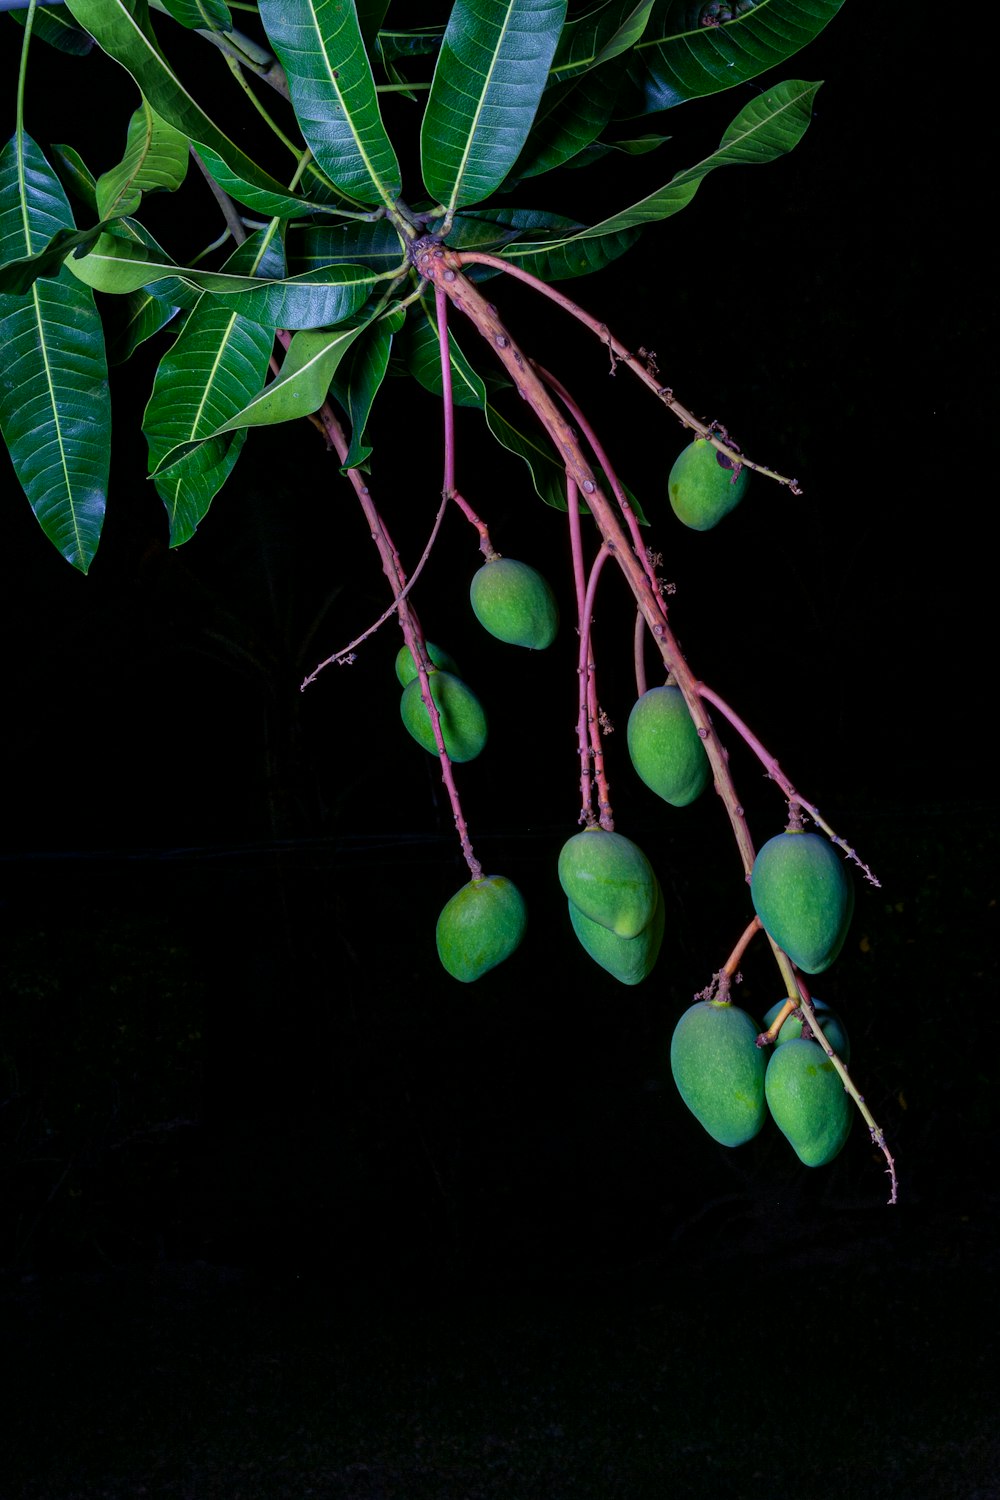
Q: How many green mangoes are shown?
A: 12